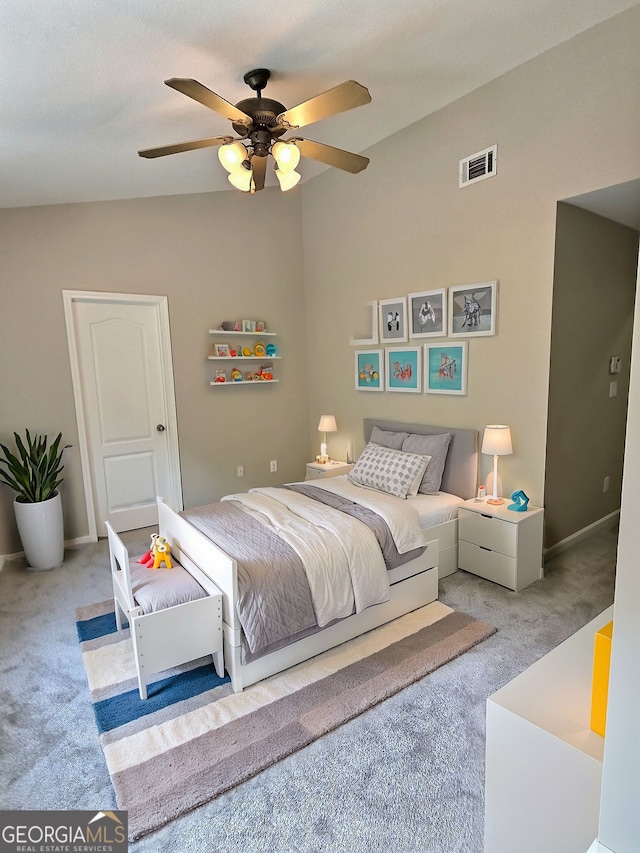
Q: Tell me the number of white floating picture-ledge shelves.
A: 3